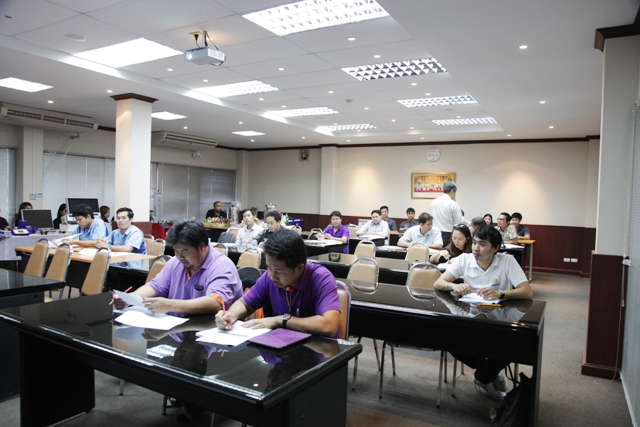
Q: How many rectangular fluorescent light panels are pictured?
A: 11